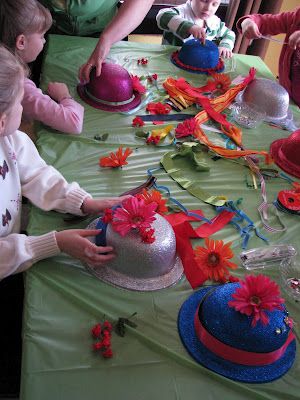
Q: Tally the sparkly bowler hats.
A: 6